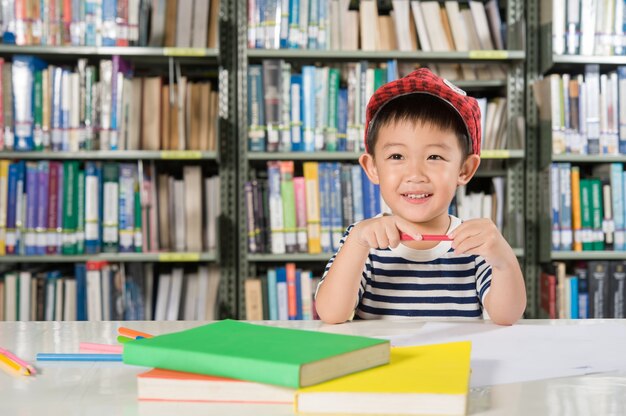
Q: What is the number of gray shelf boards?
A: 9